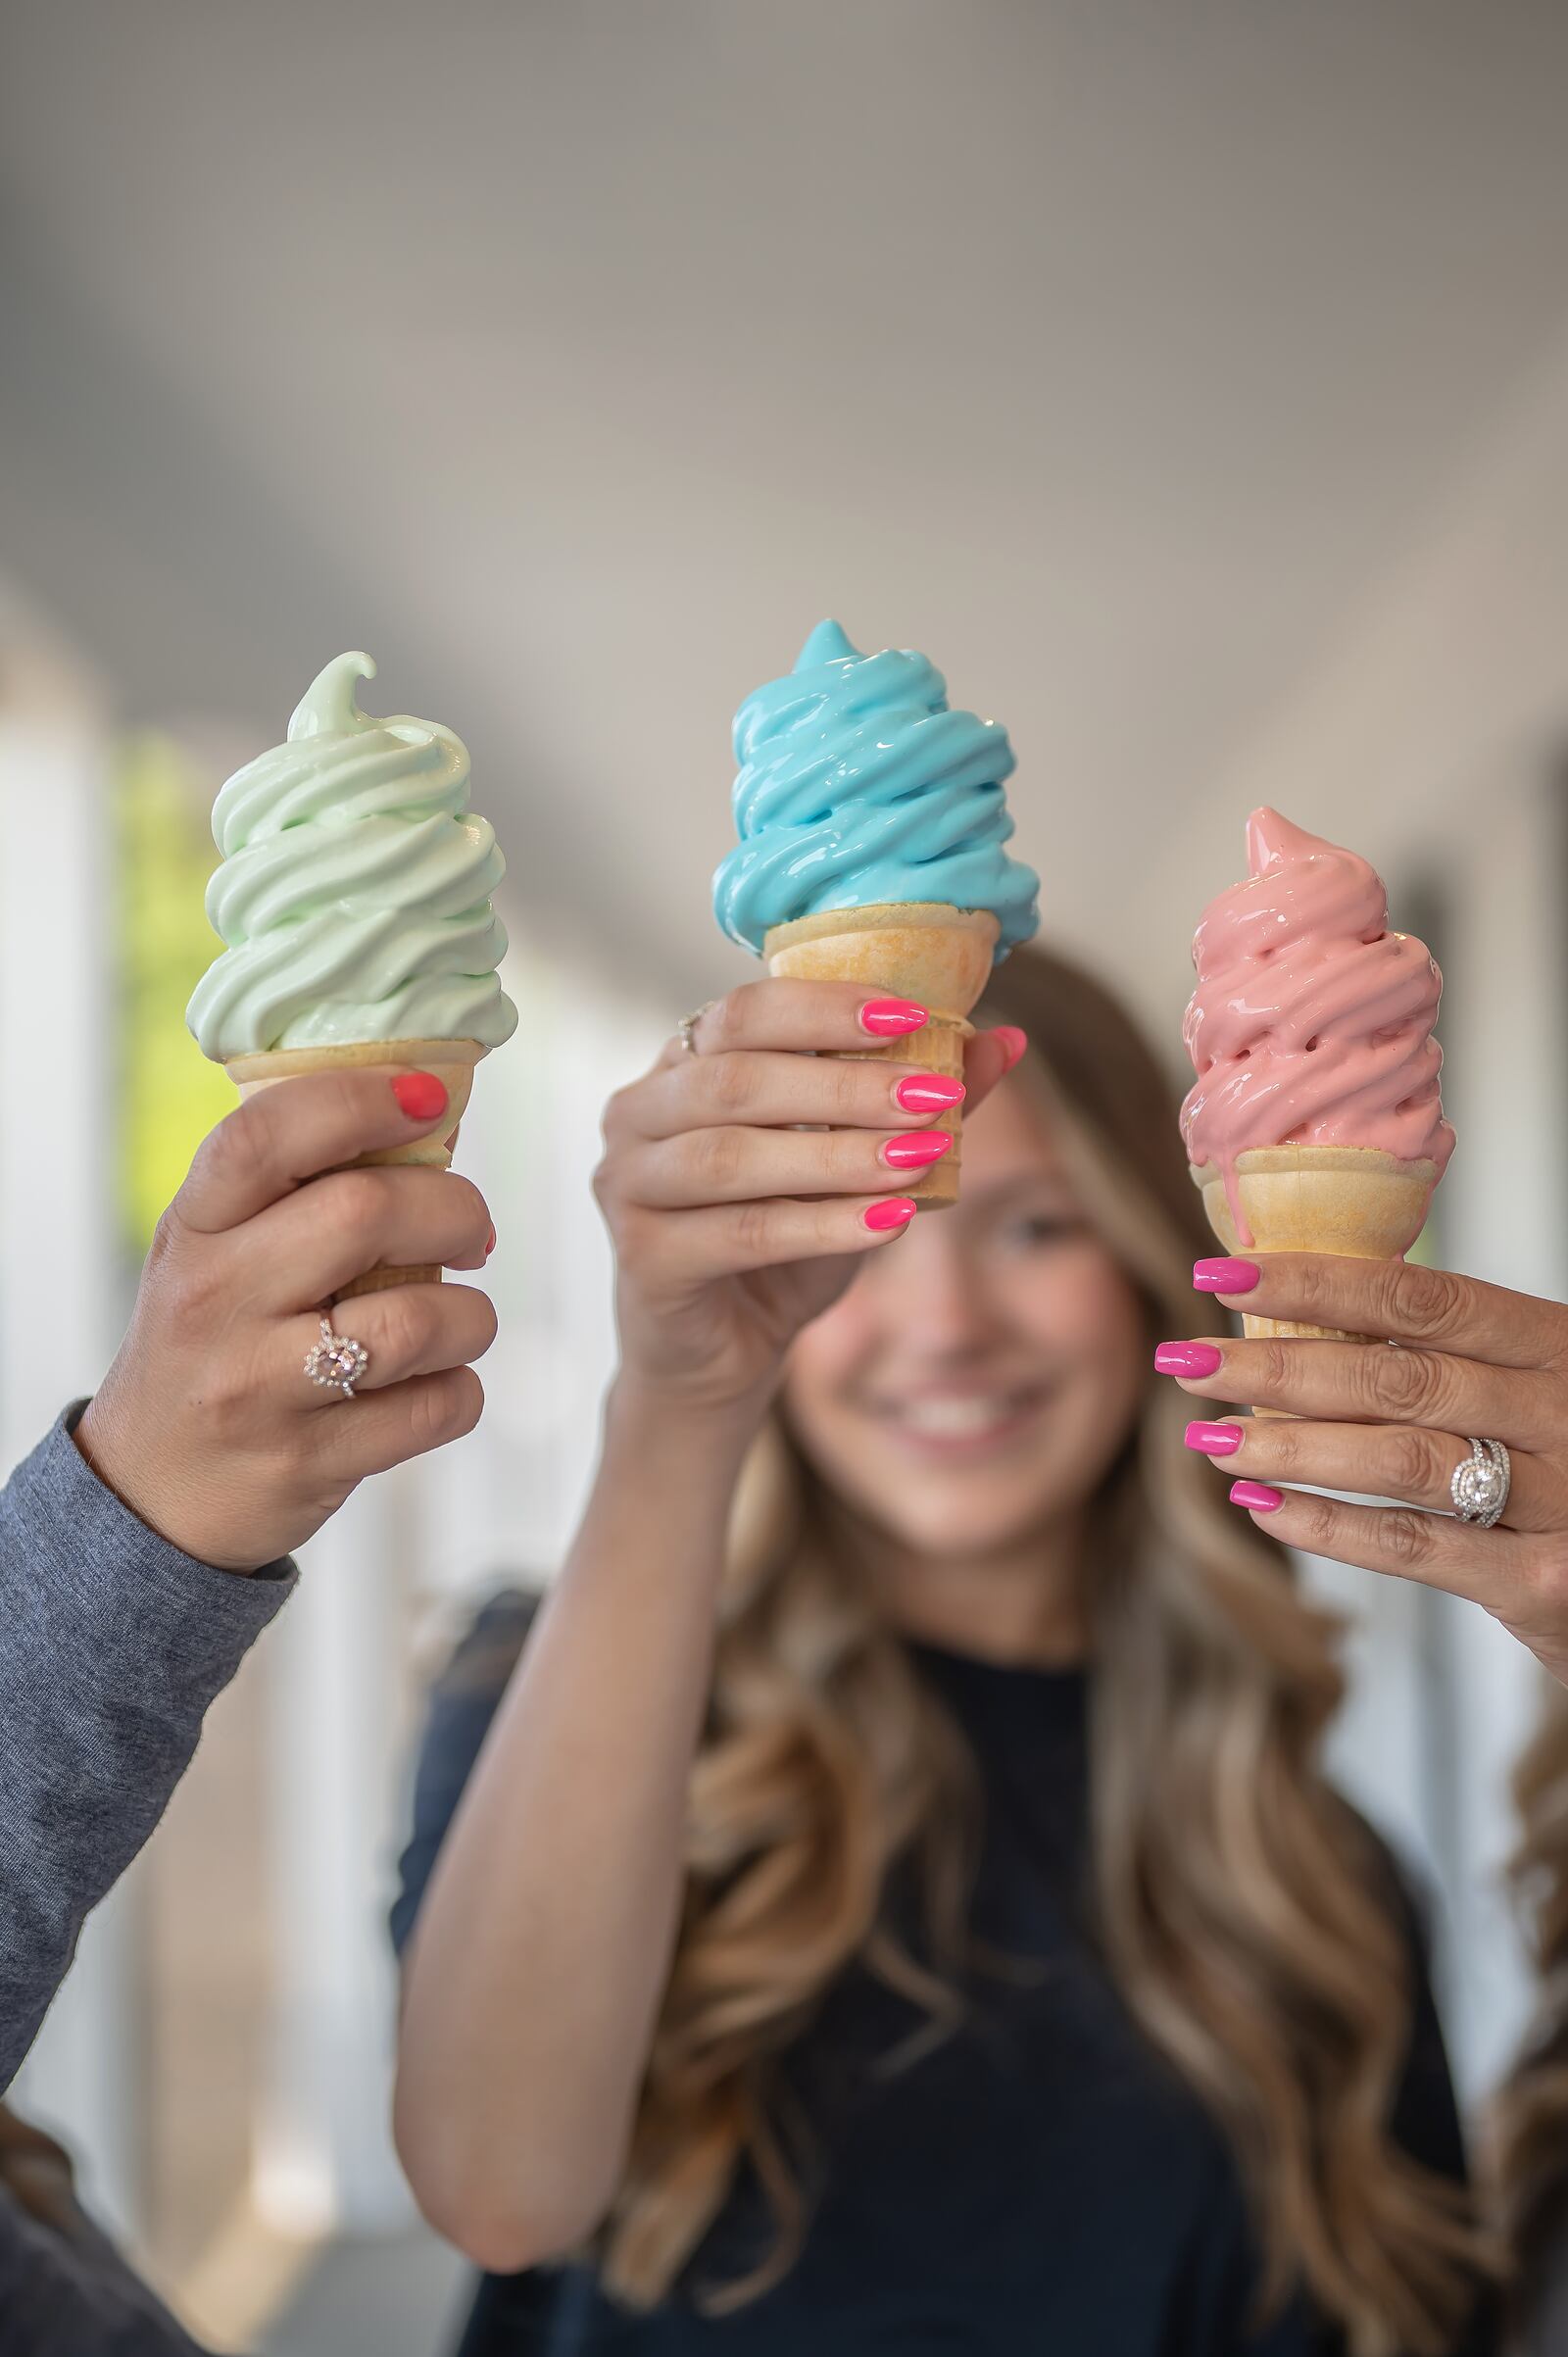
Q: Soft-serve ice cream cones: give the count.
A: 3